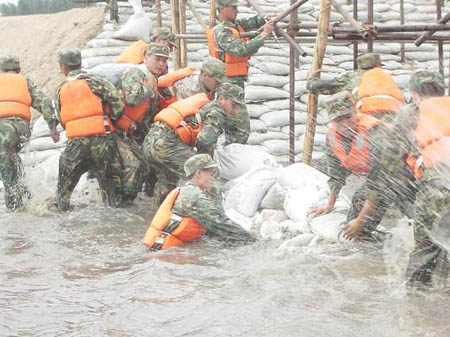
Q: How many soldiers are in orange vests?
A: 11